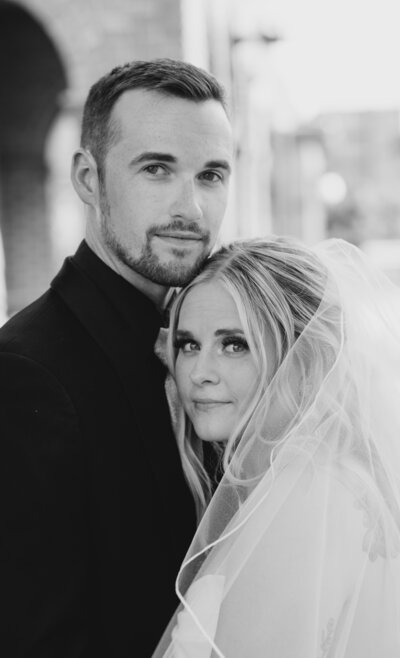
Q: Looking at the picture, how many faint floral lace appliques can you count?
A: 2